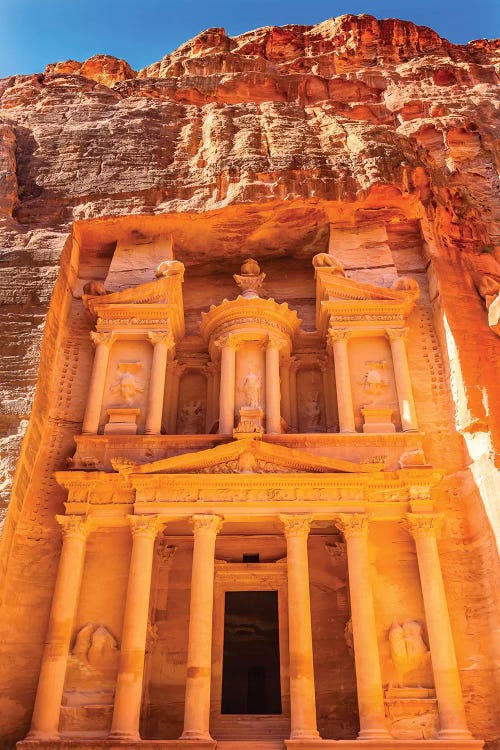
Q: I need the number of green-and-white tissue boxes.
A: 0